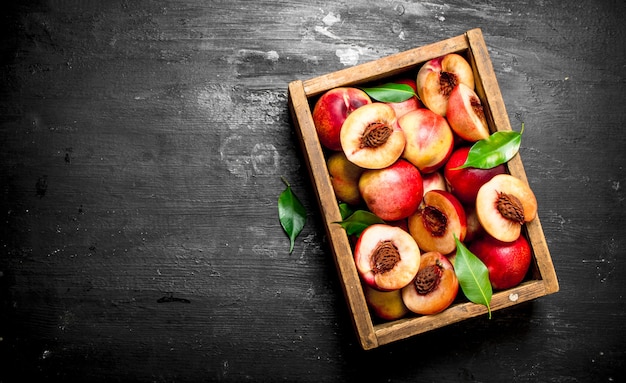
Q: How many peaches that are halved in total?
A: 7